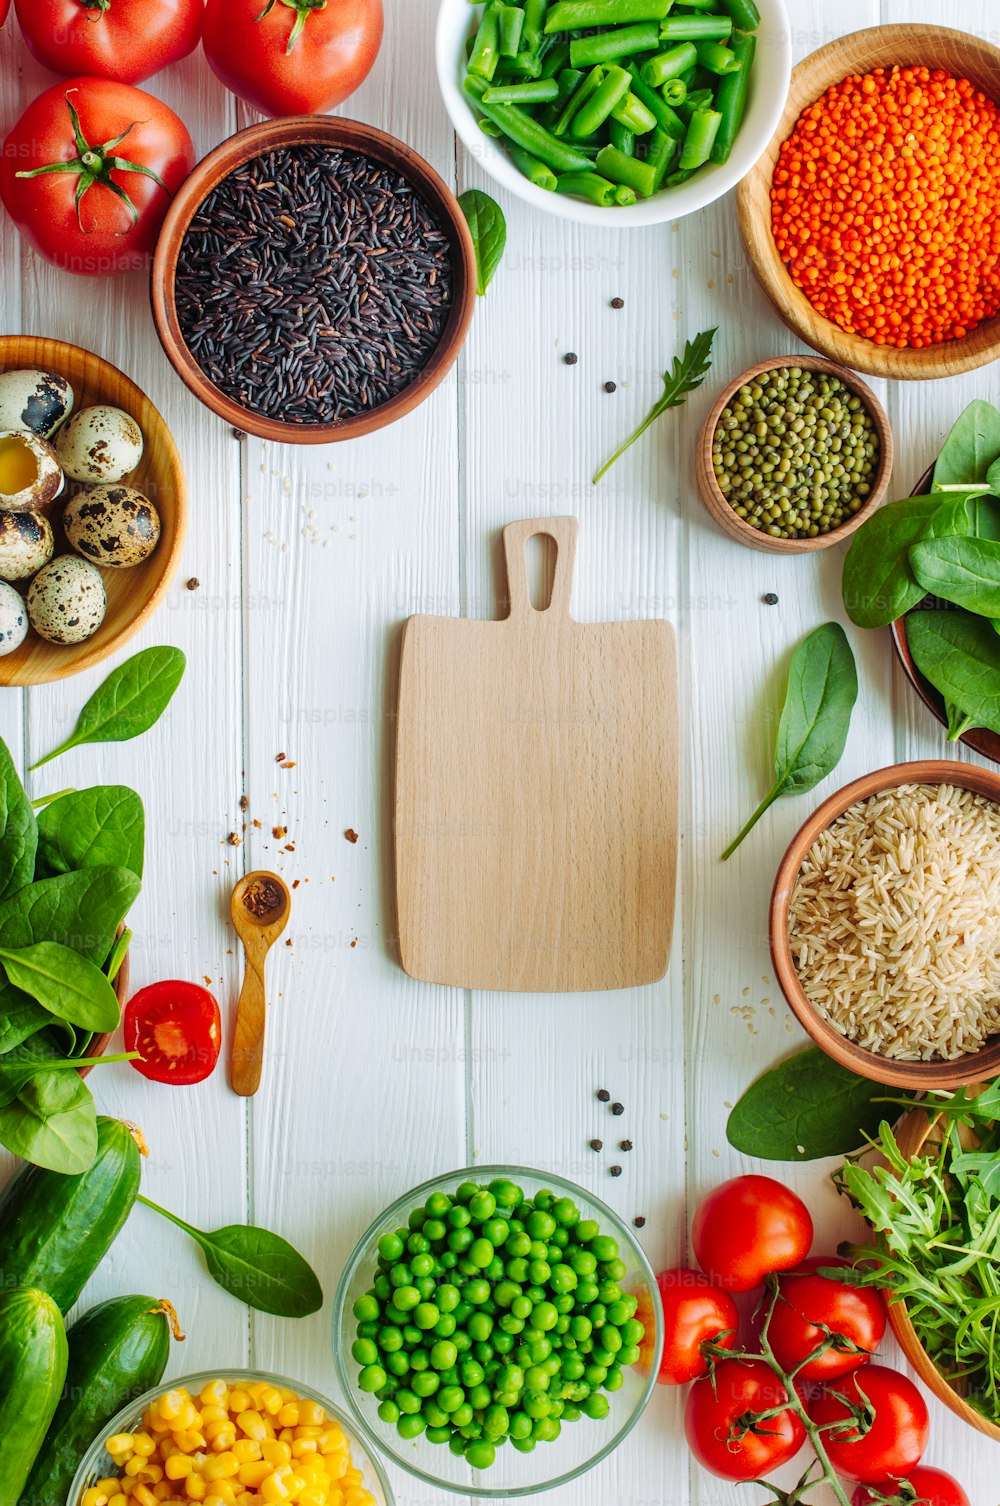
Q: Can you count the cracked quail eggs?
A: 1